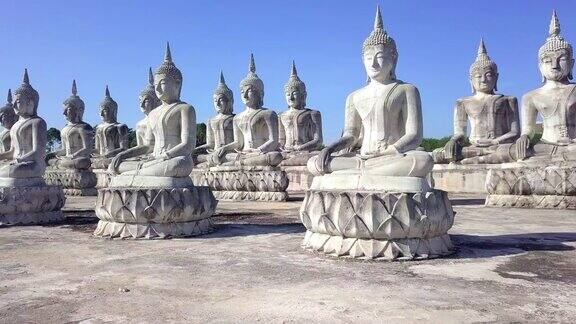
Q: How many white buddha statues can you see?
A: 12